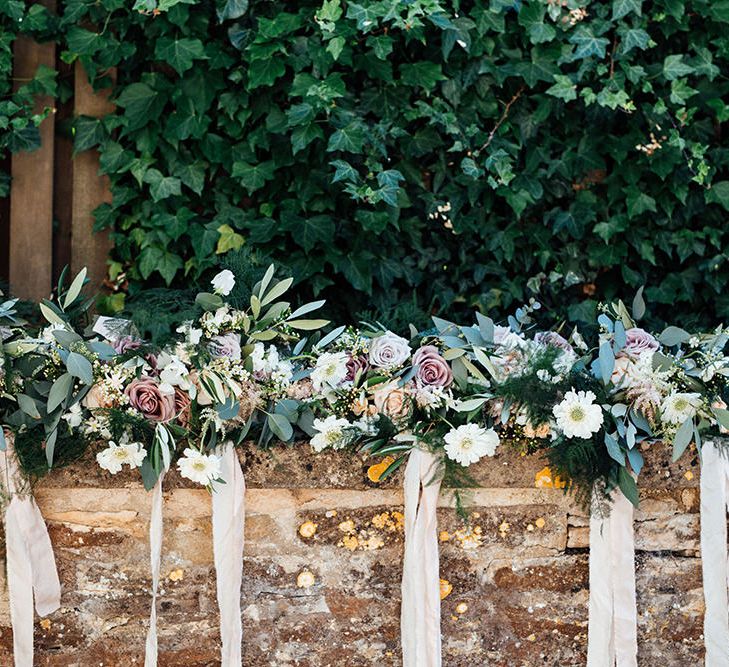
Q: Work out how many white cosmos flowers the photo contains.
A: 7